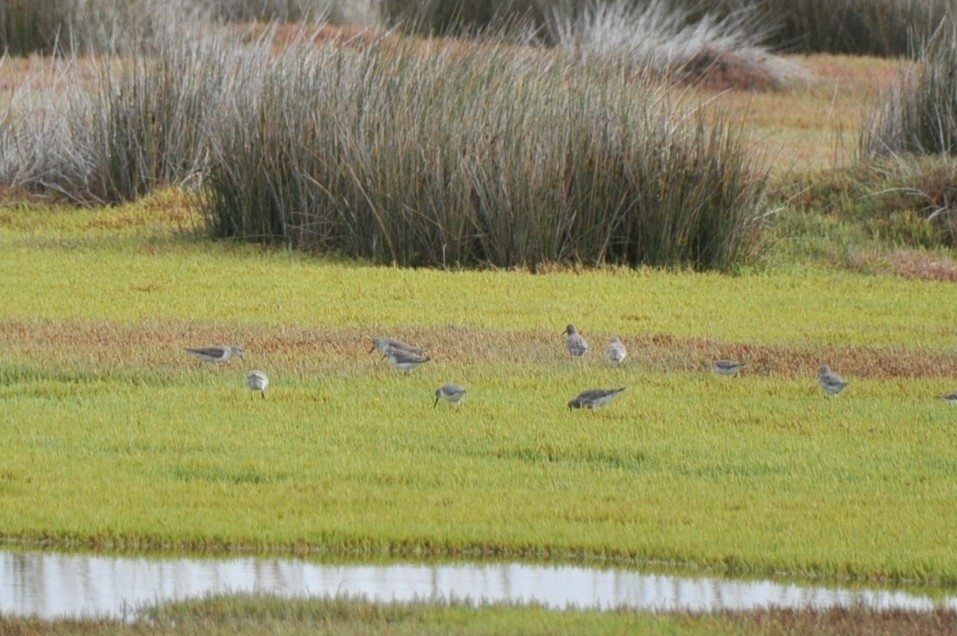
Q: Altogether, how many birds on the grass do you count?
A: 11